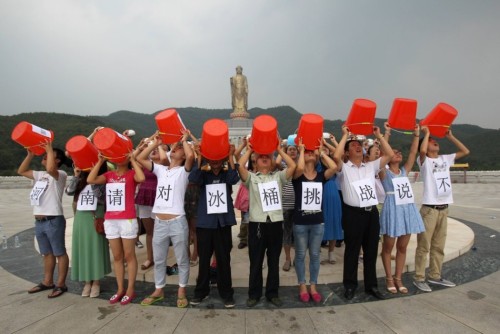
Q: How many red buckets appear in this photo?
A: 10